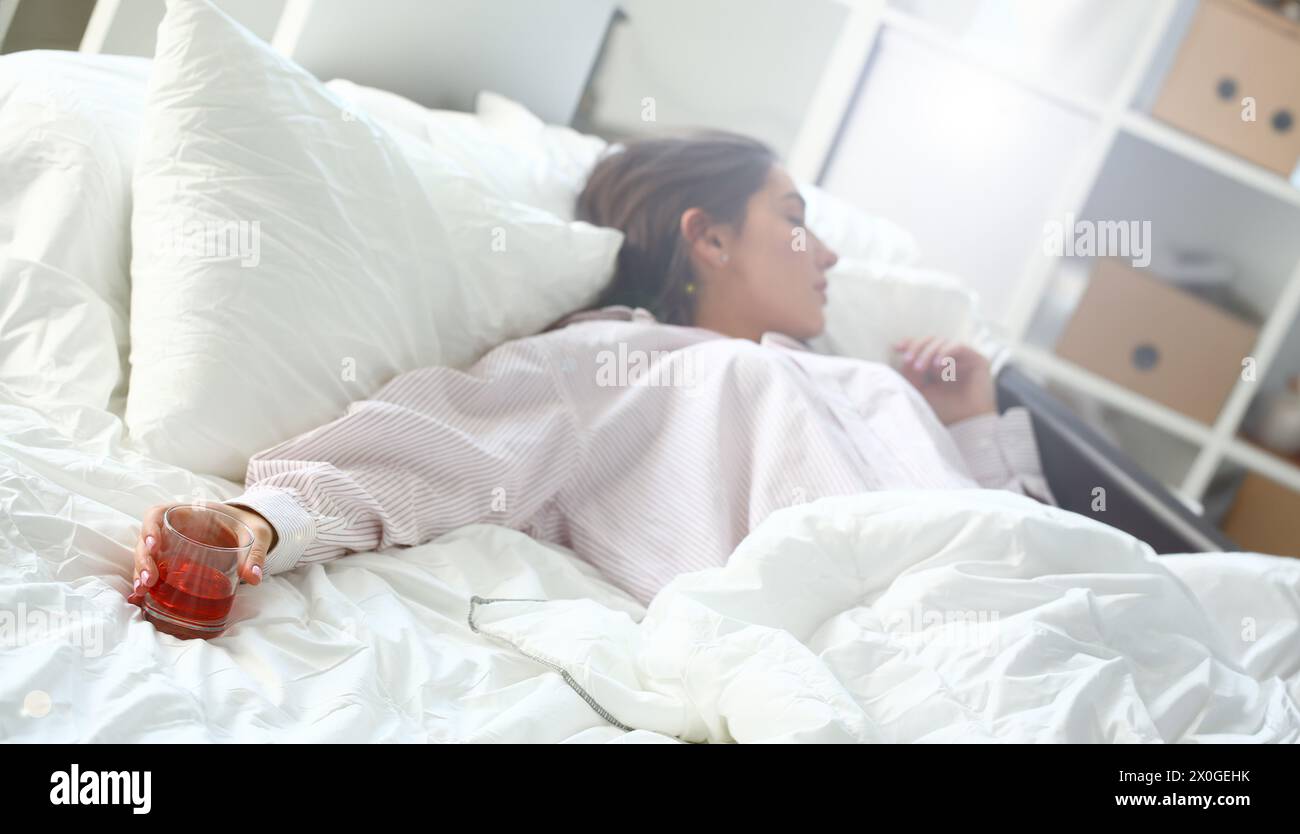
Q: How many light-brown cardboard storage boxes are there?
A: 3